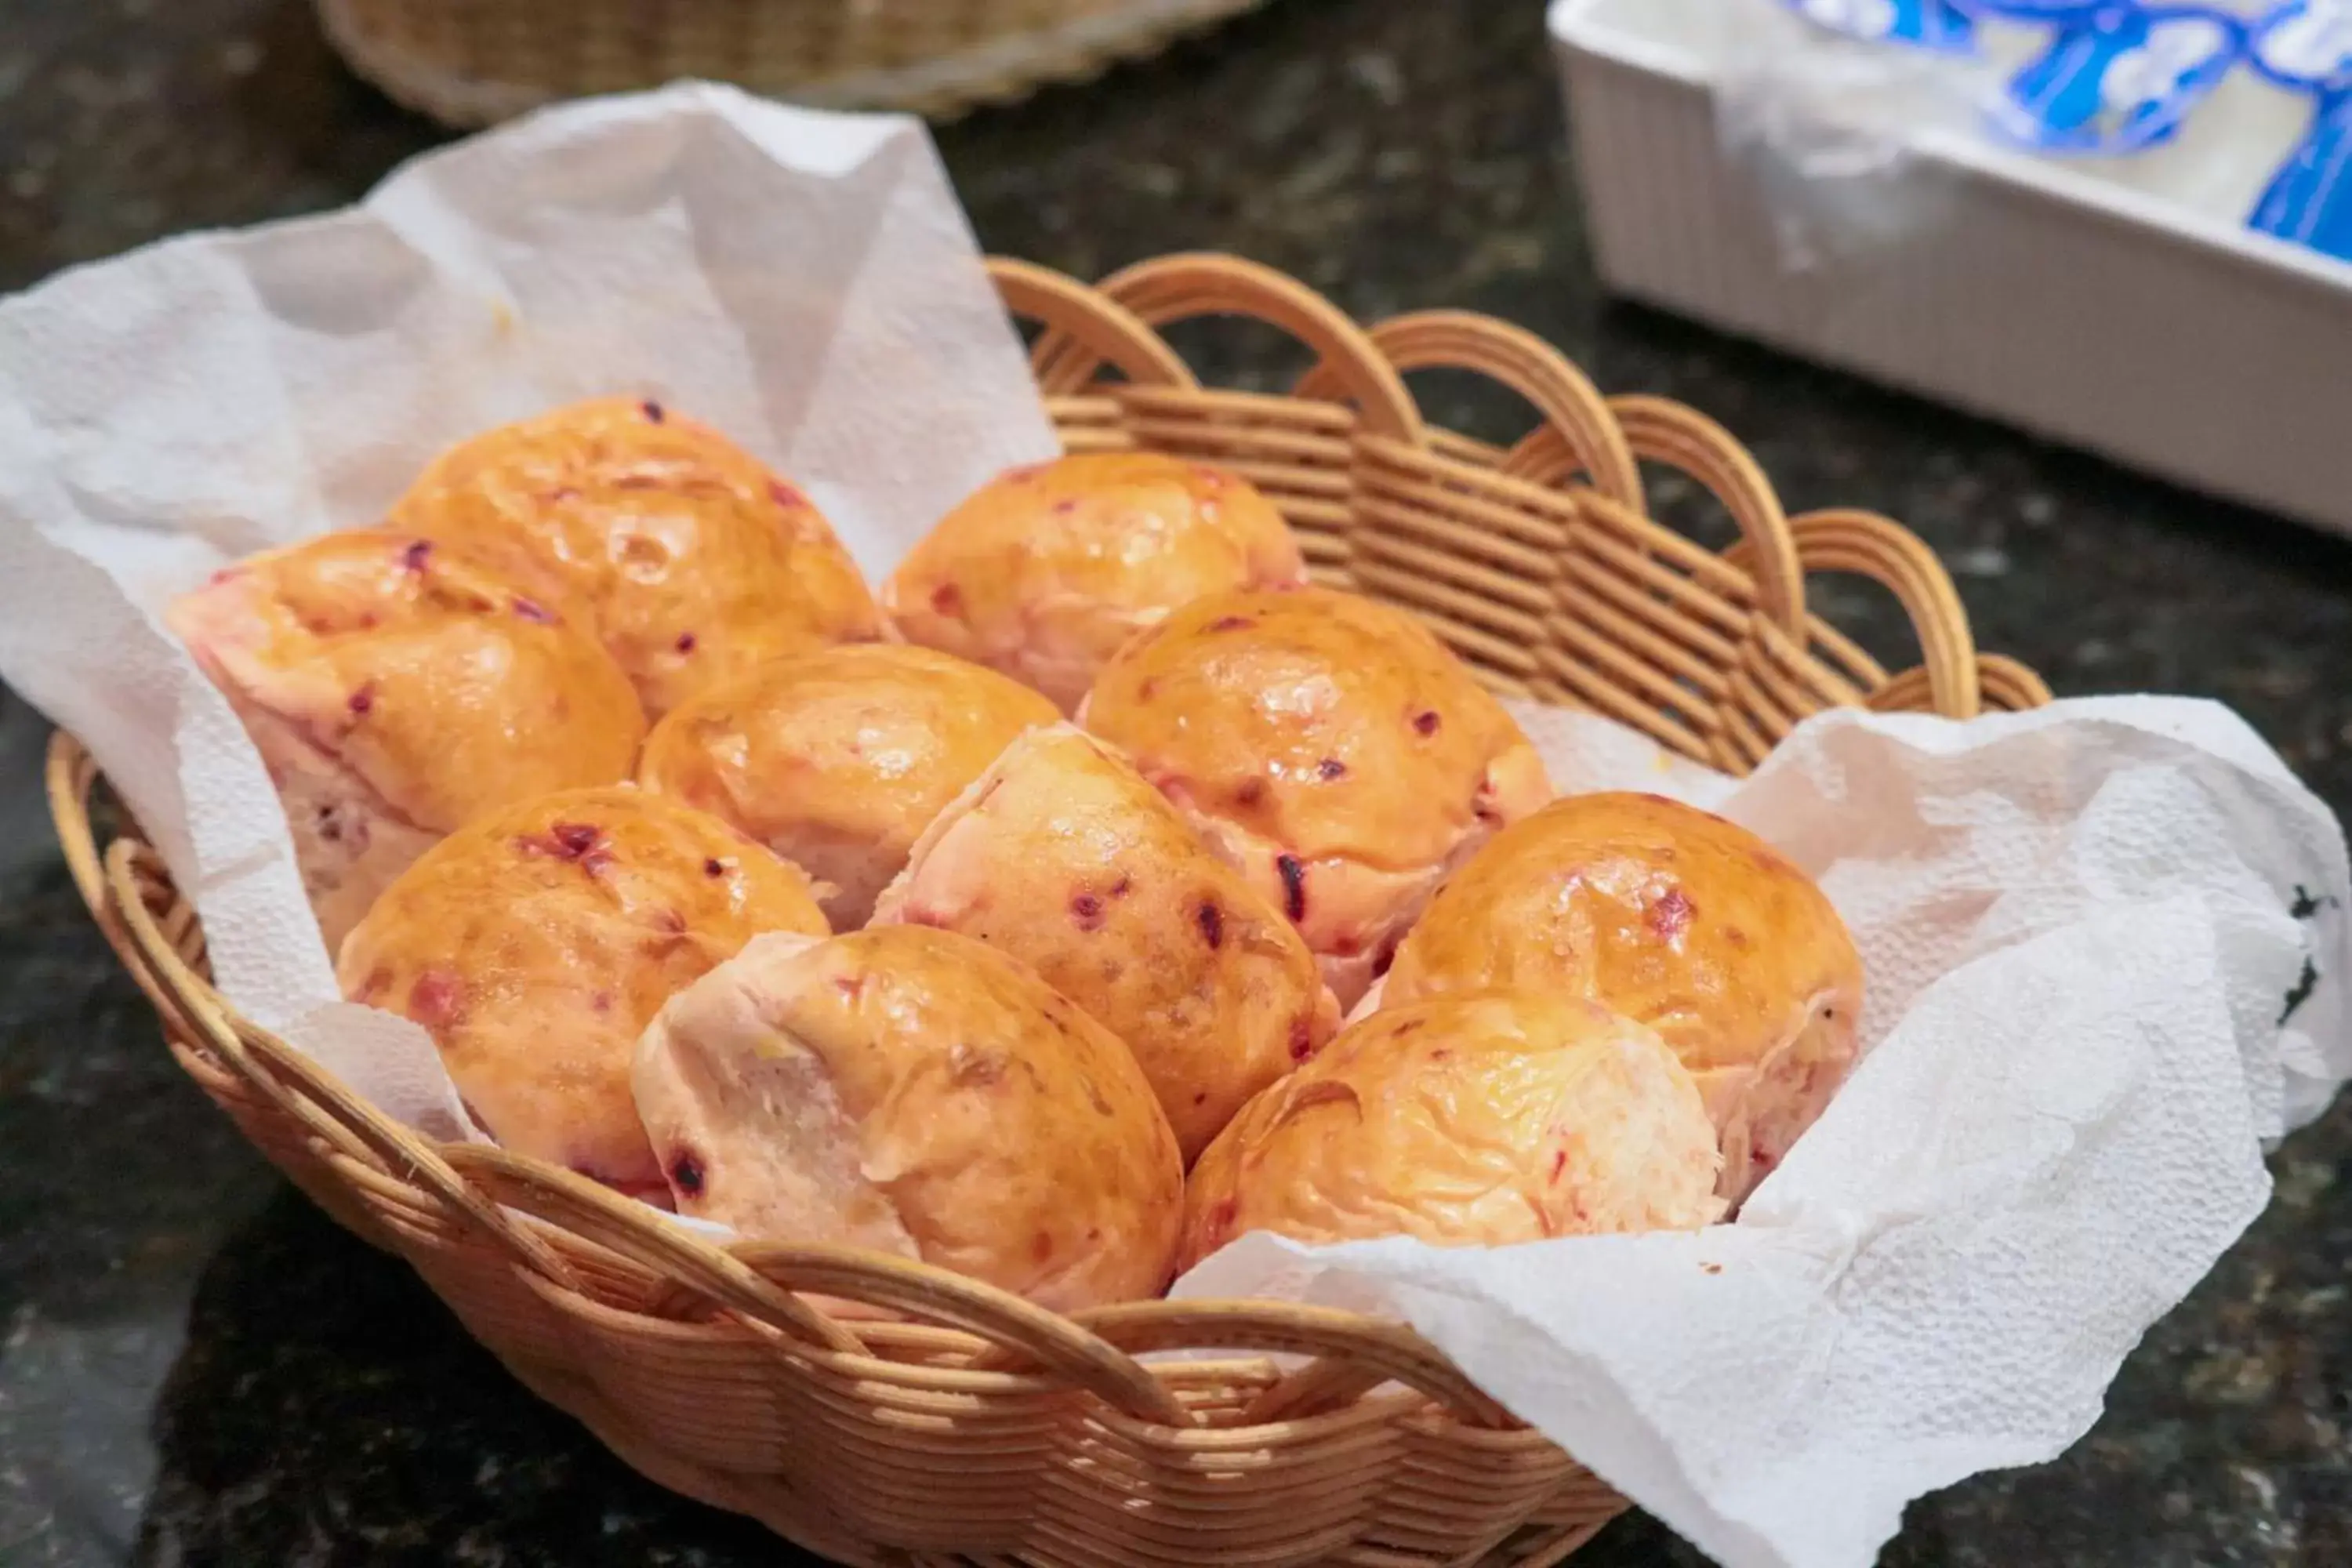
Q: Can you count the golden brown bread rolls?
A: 10